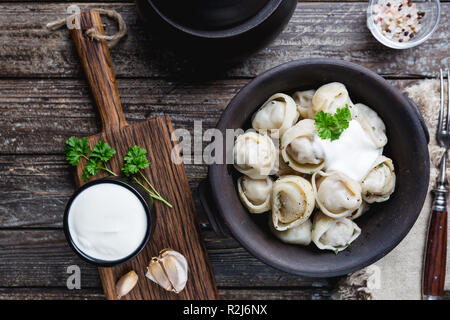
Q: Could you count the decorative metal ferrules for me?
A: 1